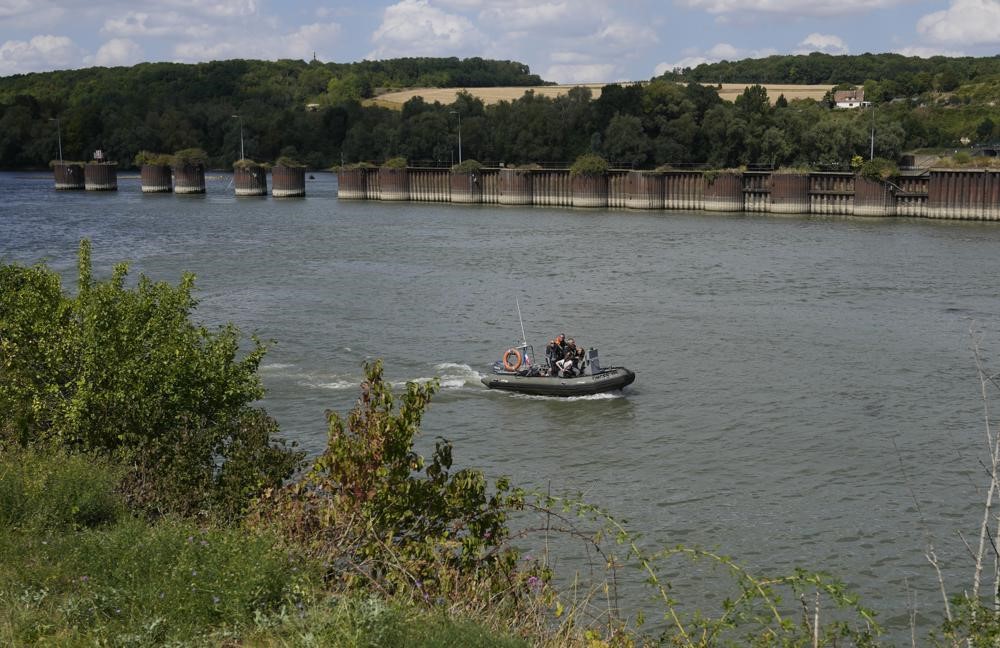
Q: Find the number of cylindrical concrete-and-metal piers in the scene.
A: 15